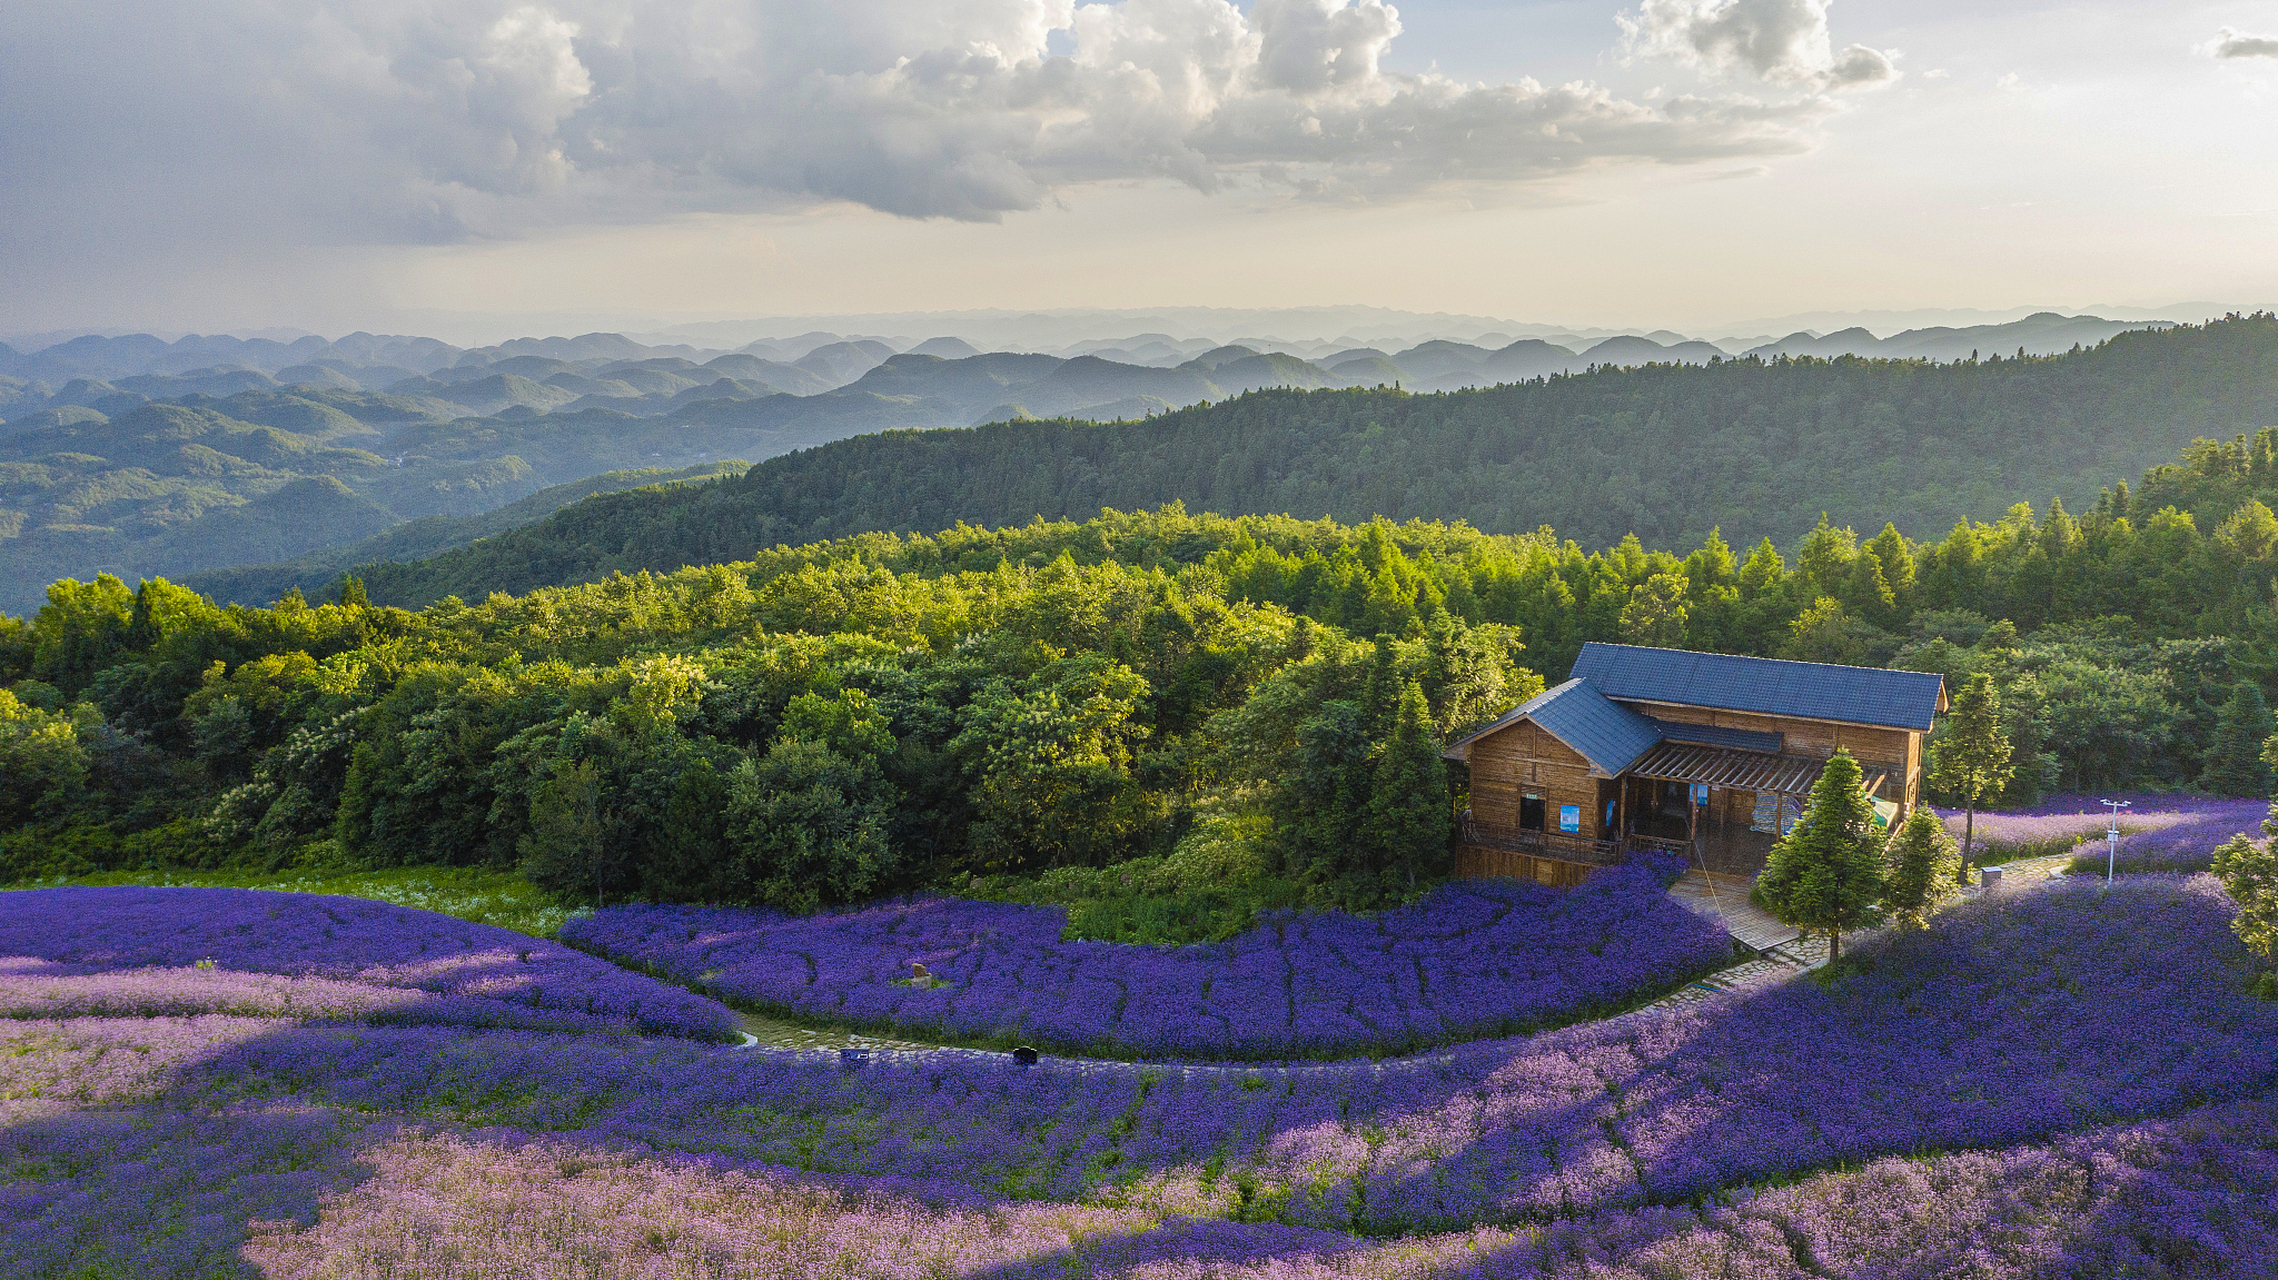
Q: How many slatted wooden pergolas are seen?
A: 1